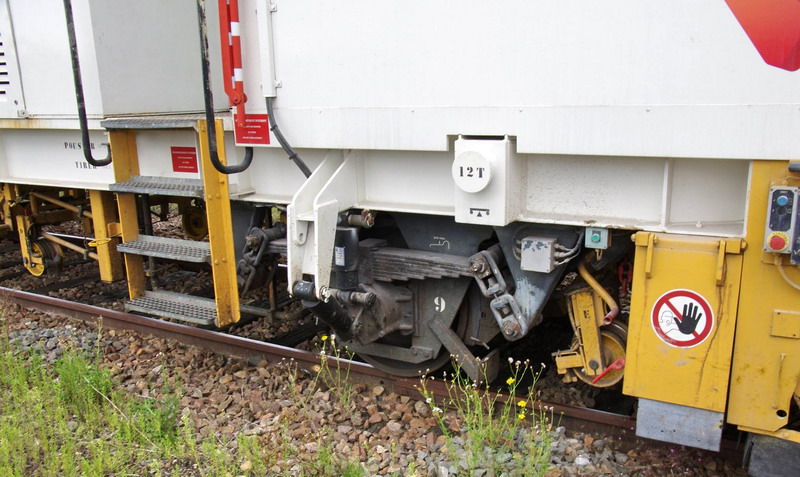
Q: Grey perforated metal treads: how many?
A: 4